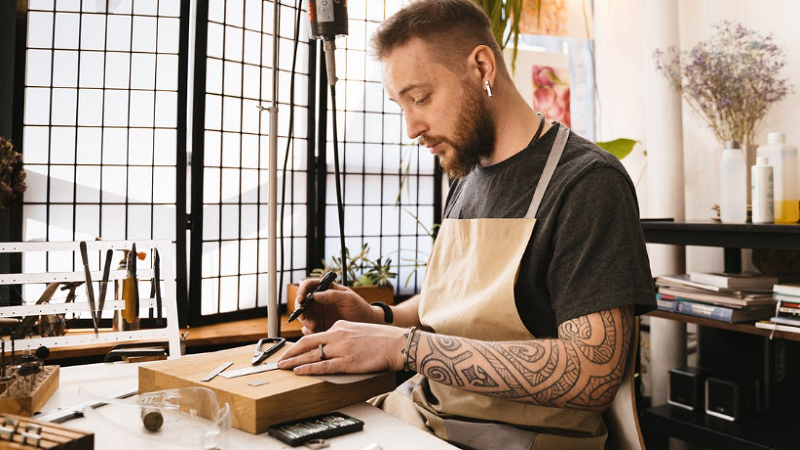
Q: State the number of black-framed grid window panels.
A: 3